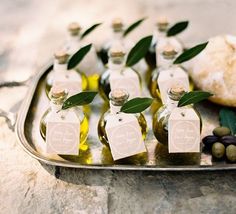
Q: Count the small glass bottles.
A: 9